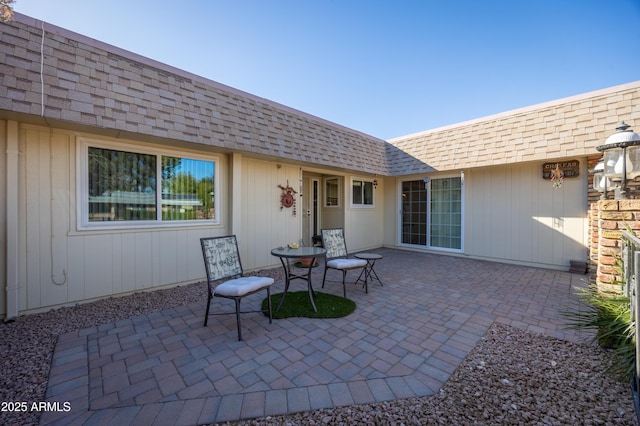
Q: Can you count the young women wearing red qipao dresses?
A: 0